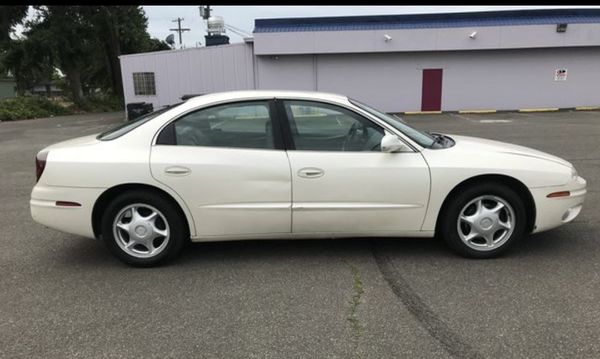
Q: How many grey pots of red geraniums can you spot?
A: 0